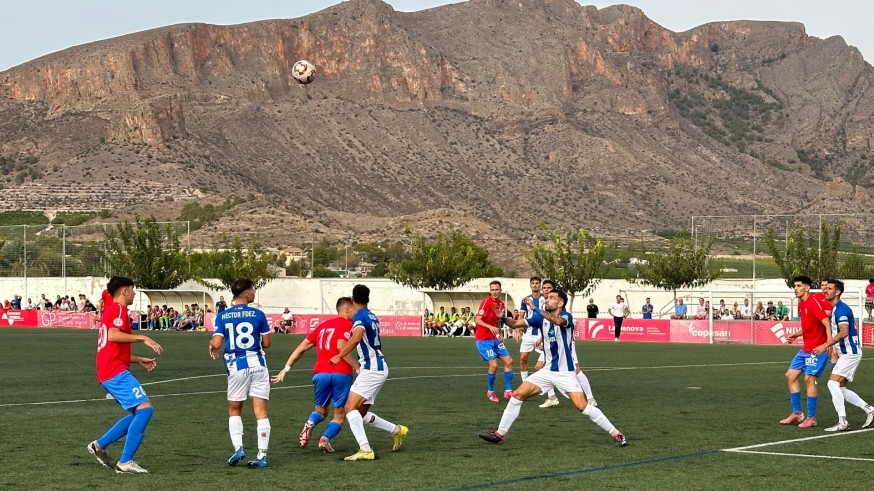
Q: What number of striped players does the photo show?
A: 6